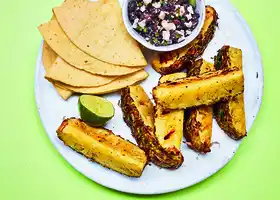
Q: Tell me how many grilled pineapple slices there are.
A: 7